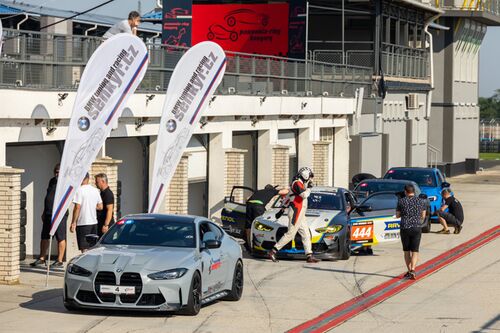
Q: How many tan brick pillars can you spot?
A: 6